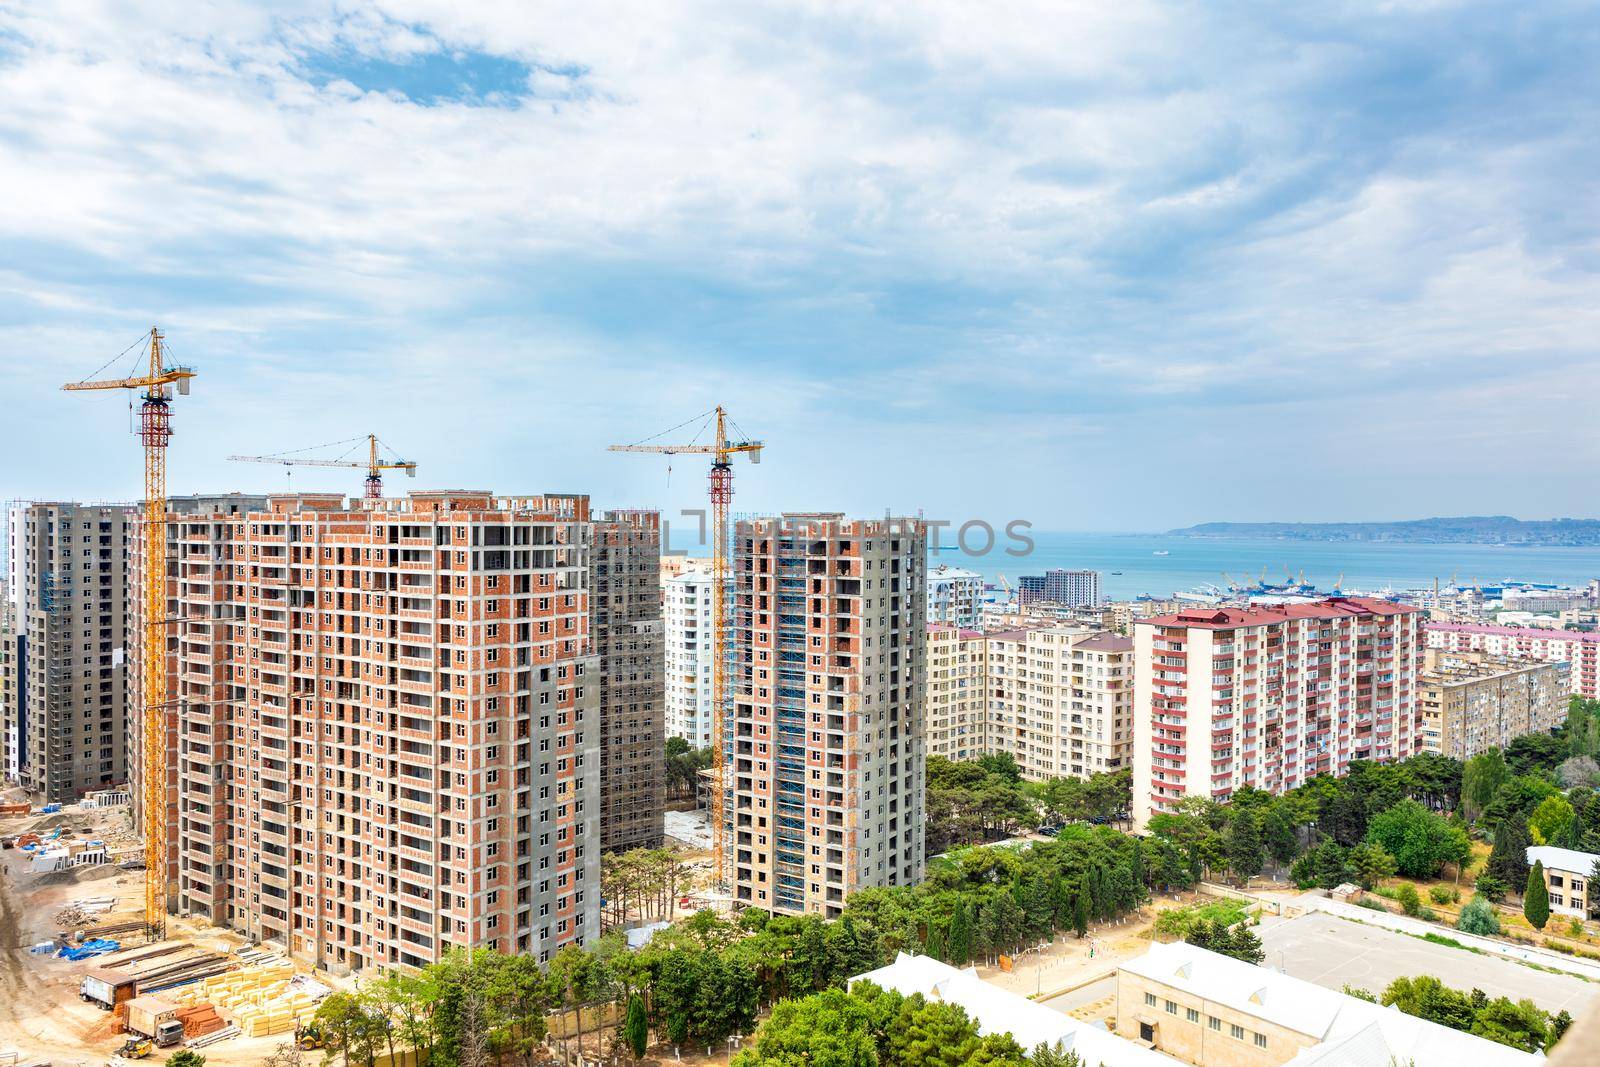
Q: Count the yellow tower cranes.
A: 3